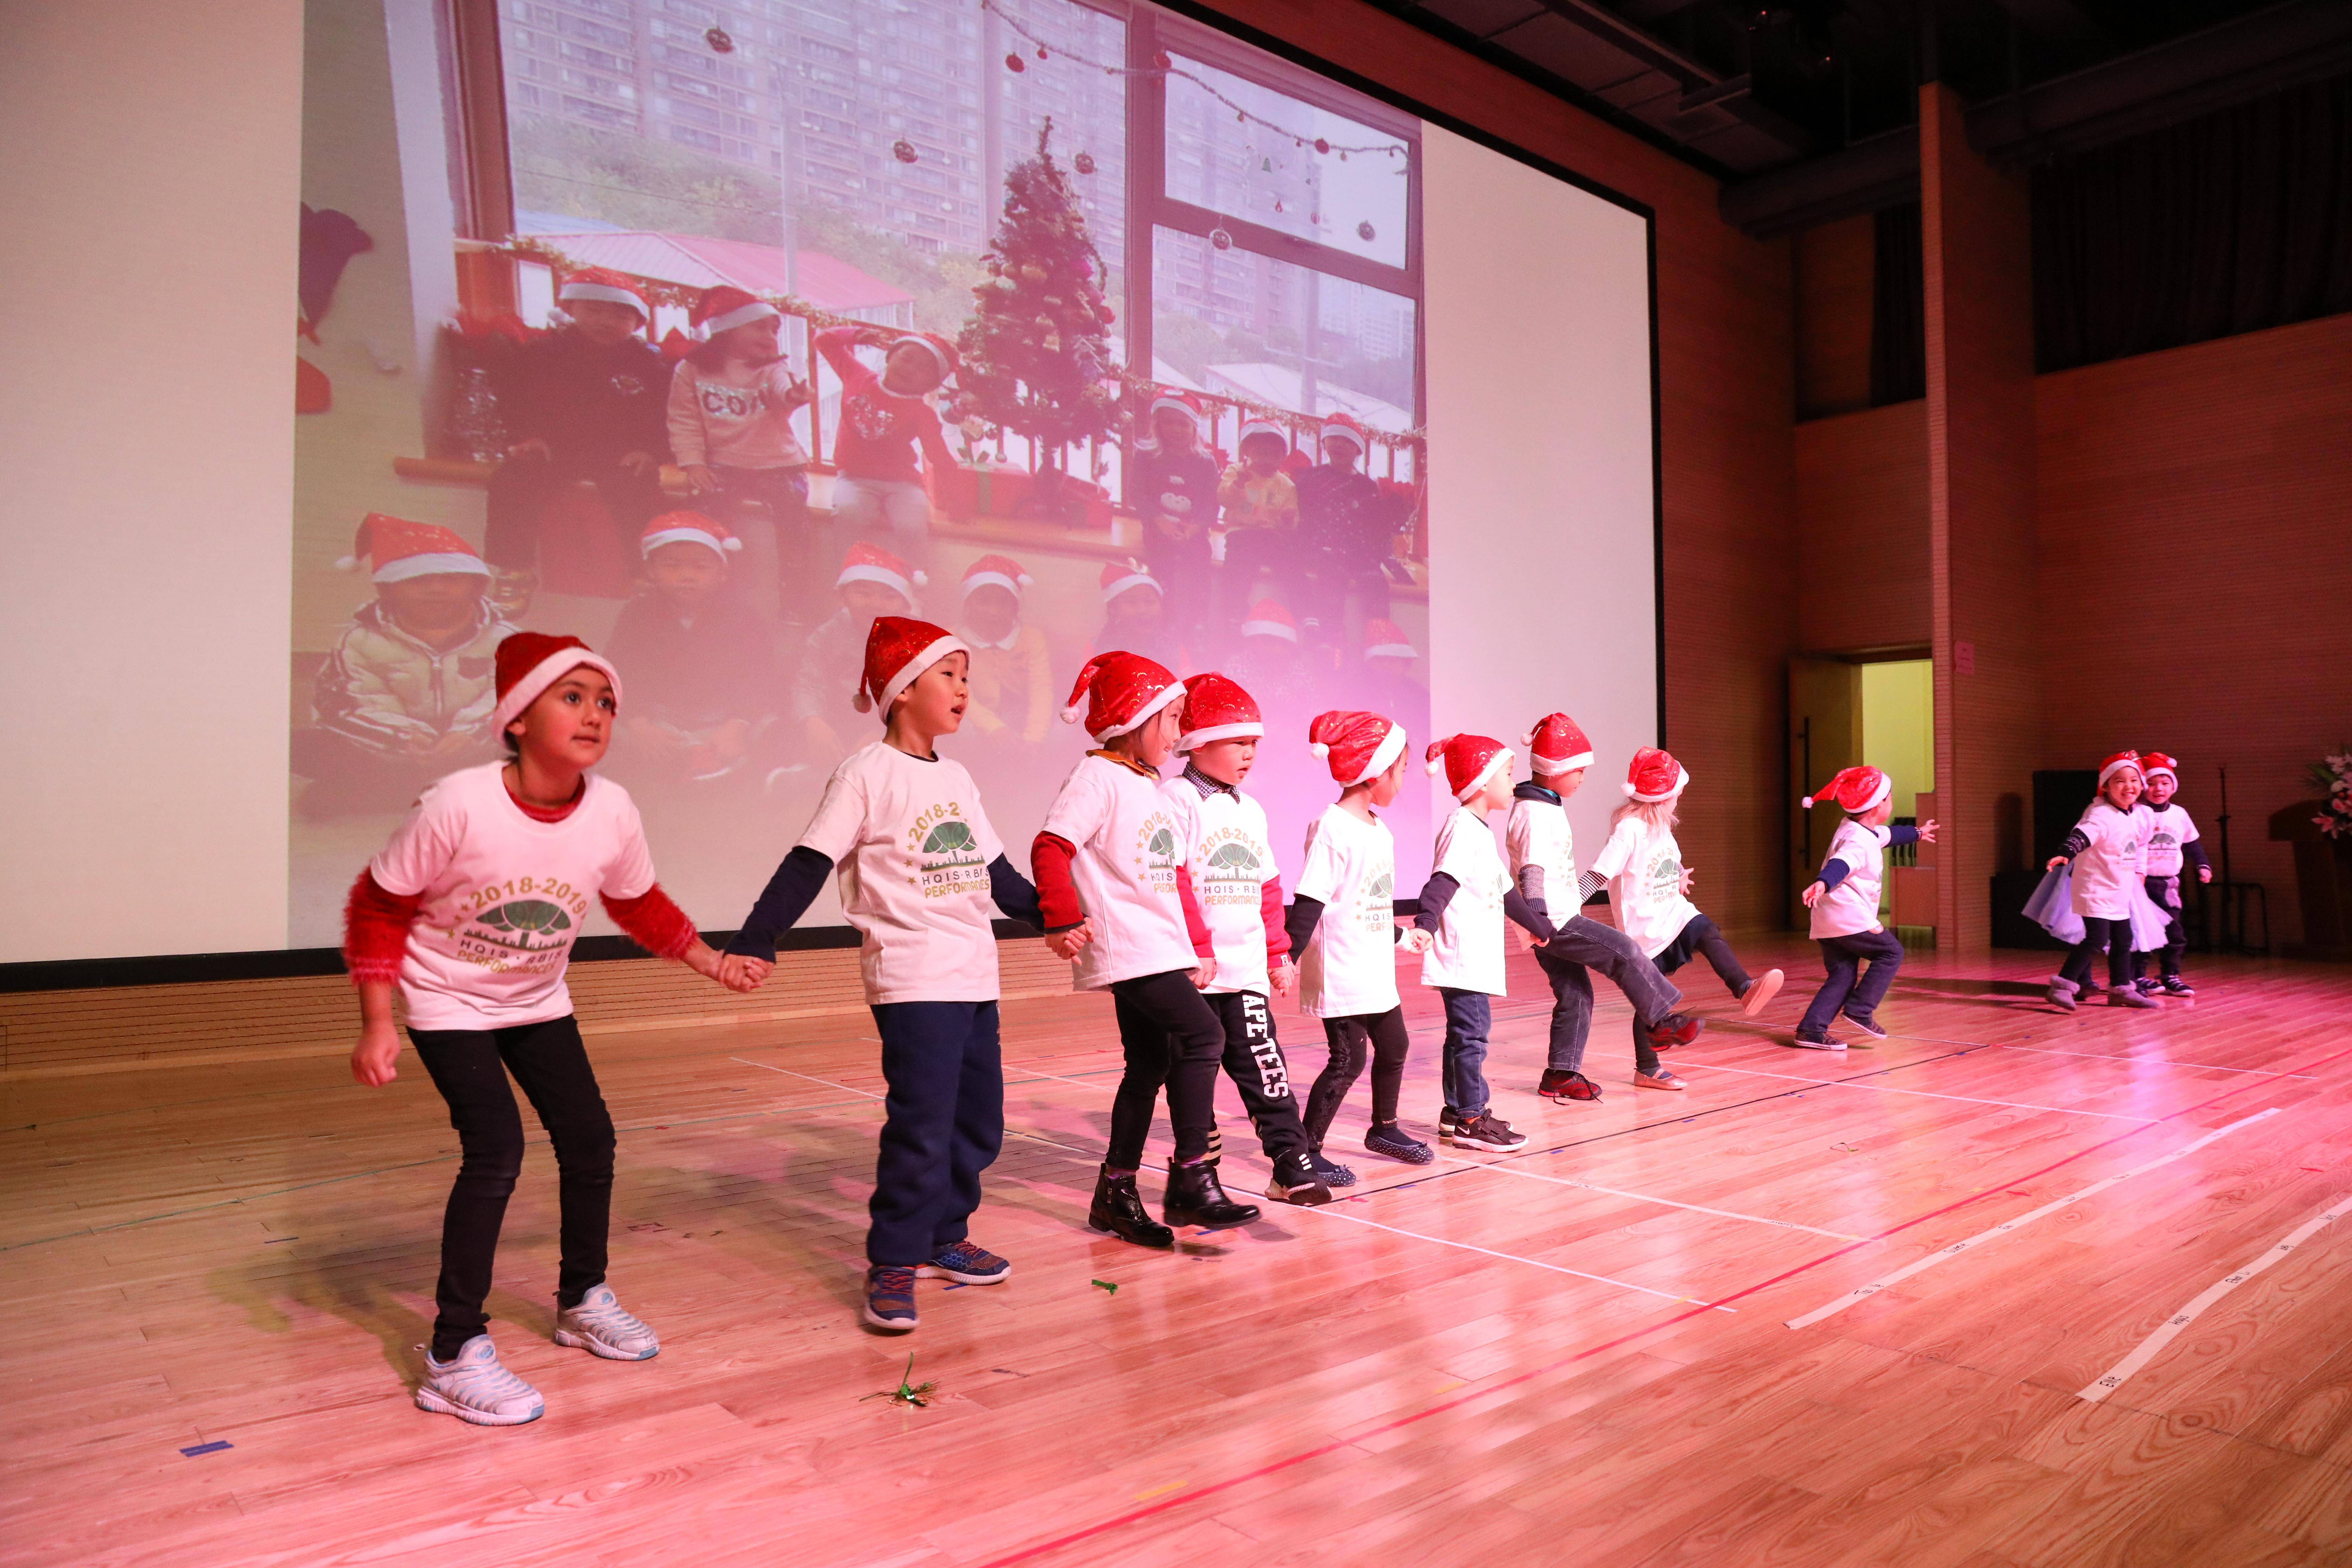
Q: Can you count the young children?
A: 11